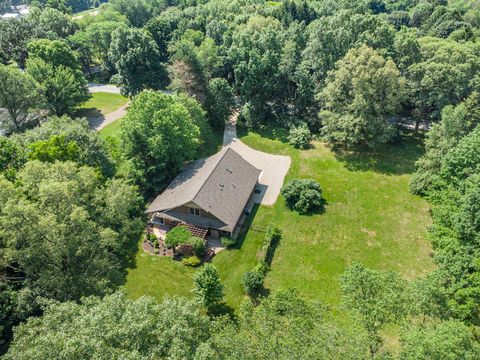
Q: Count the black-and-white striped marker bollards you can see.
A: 0